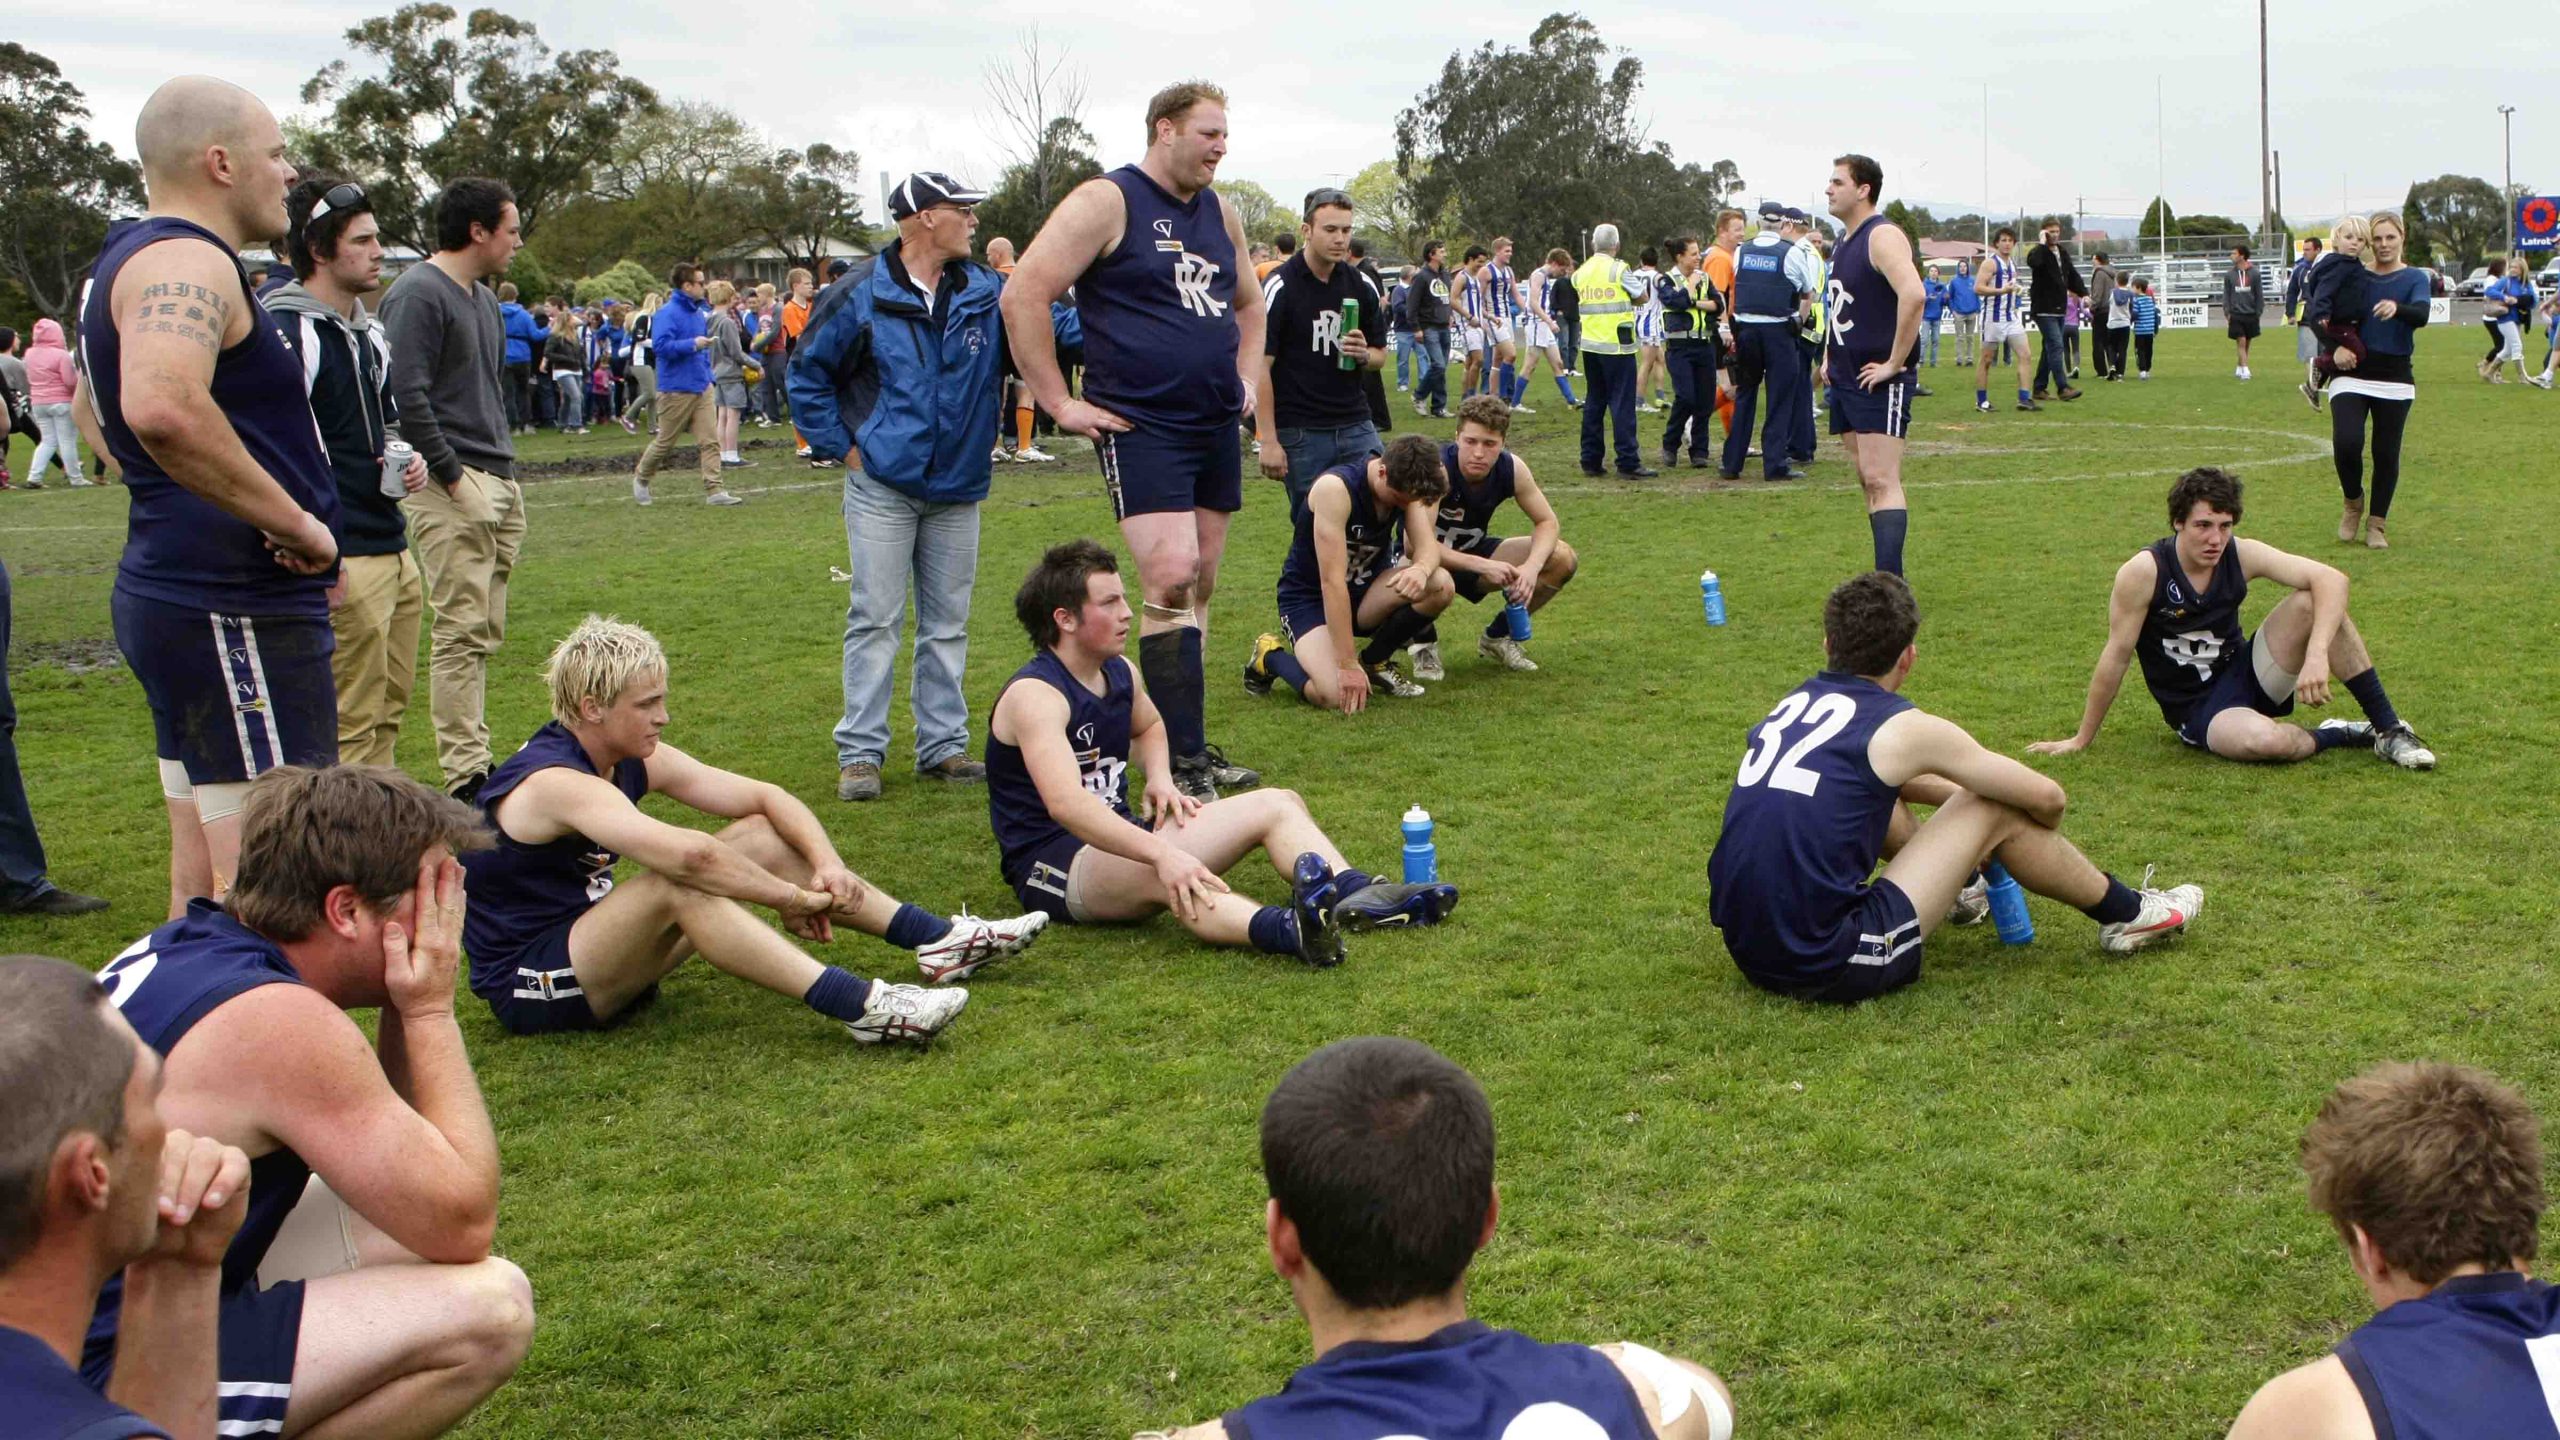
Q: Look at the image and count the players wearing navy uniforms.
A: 13